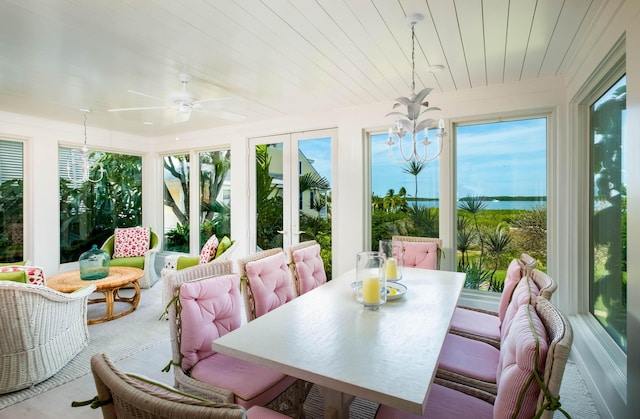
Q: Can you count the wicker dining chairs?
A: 8